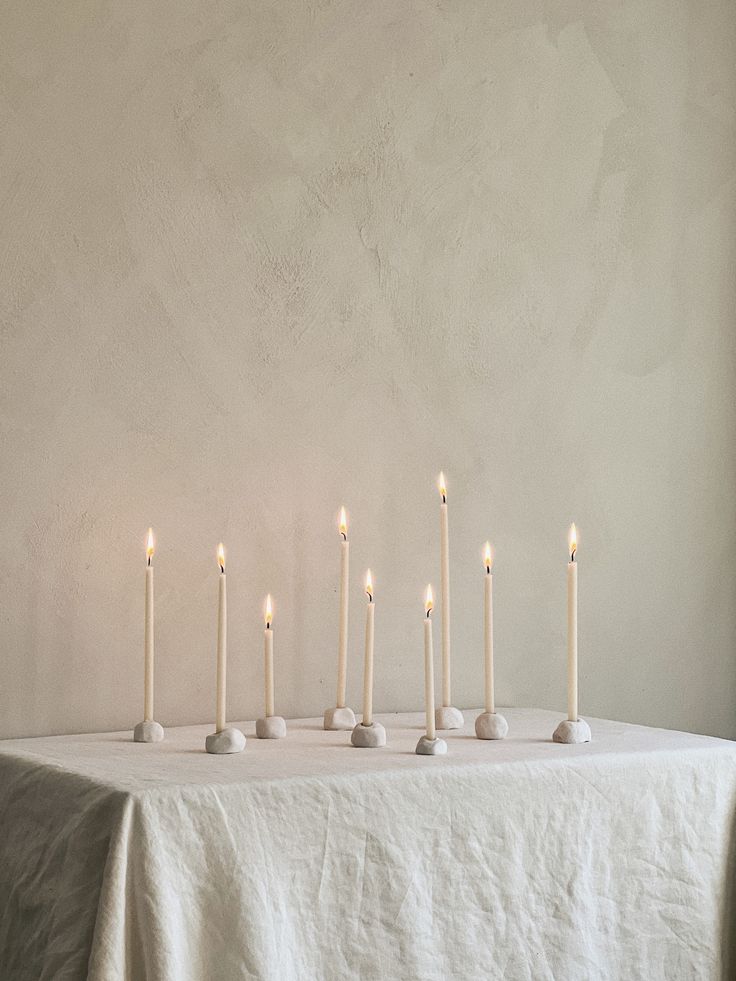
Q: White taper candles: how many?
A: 9